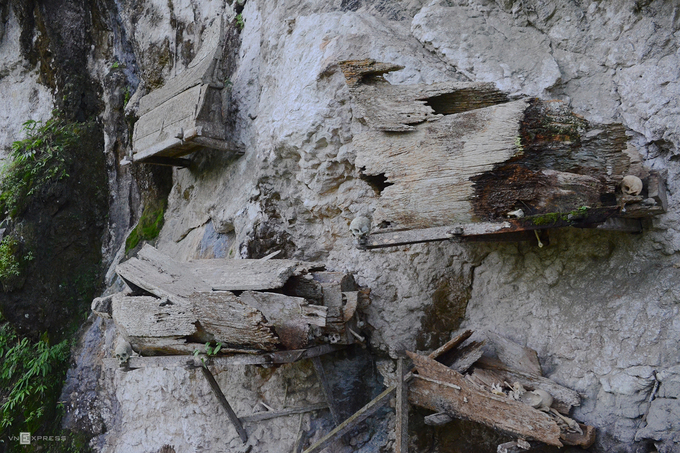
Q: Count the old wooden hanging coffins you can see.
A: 4